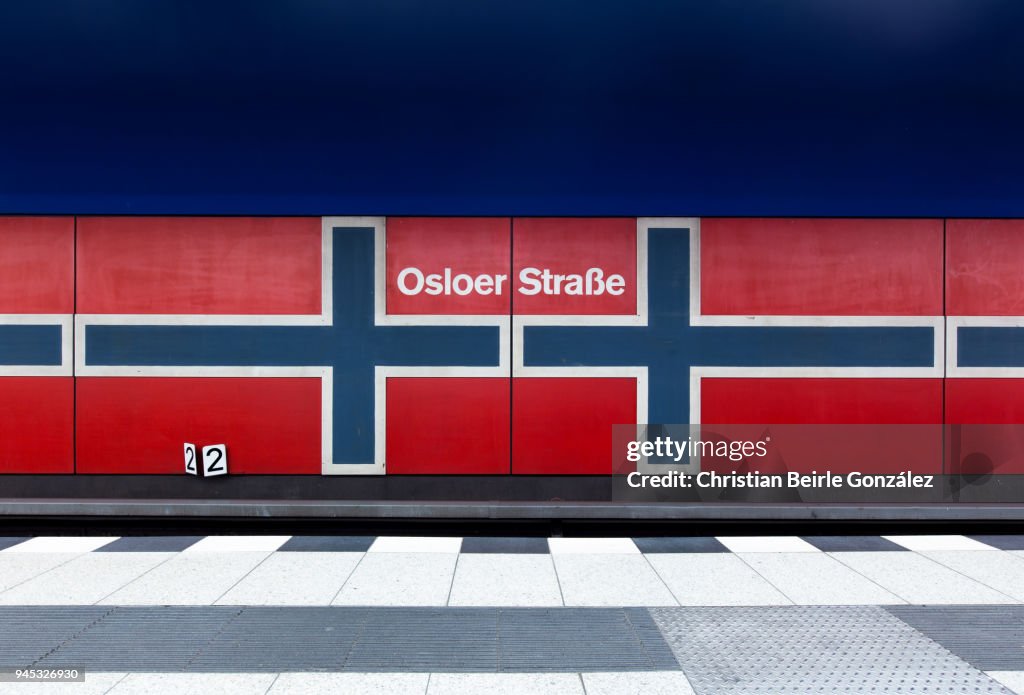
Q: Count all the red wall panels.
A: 12